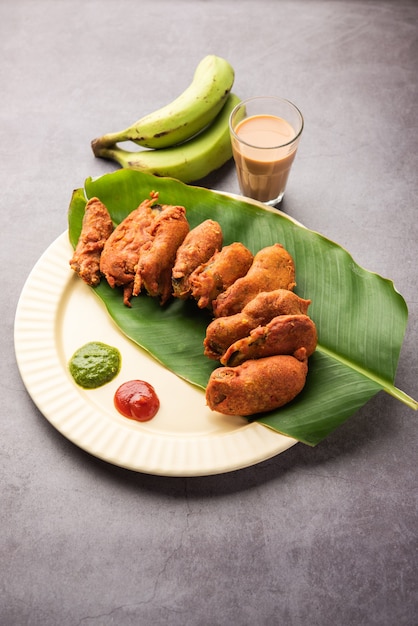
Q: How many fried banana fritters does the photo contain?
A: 9